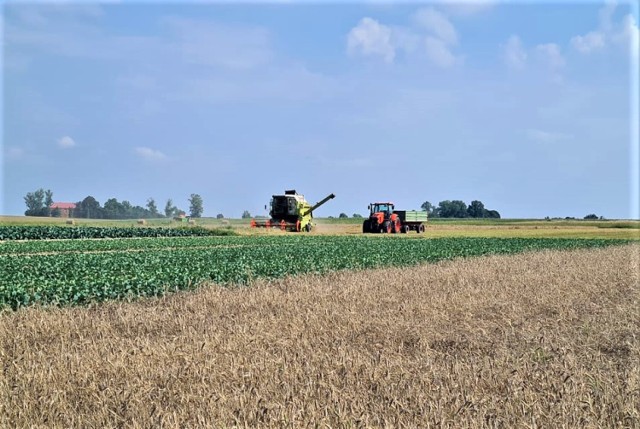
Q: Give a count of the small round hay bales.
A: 4